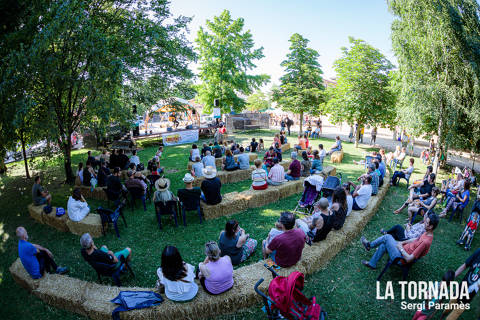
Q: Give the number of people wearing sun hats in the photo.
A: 3